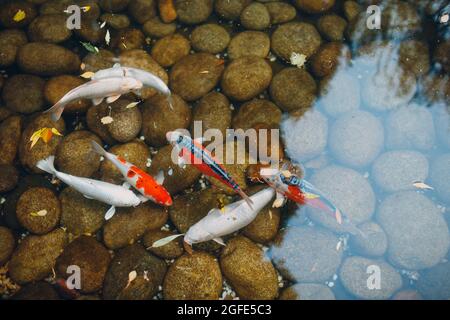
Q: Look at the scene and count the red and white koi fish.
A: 1